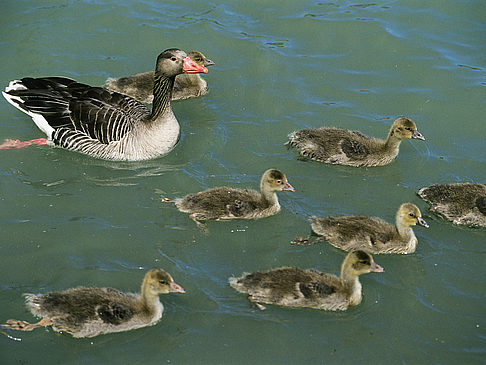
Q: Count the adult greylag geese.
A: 1